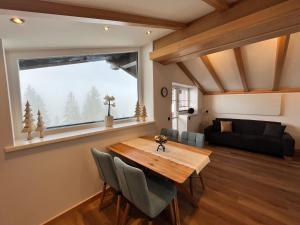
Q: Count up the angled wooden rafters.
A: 4